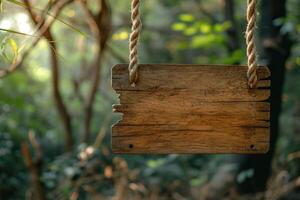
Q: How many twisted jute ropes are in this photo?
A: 2